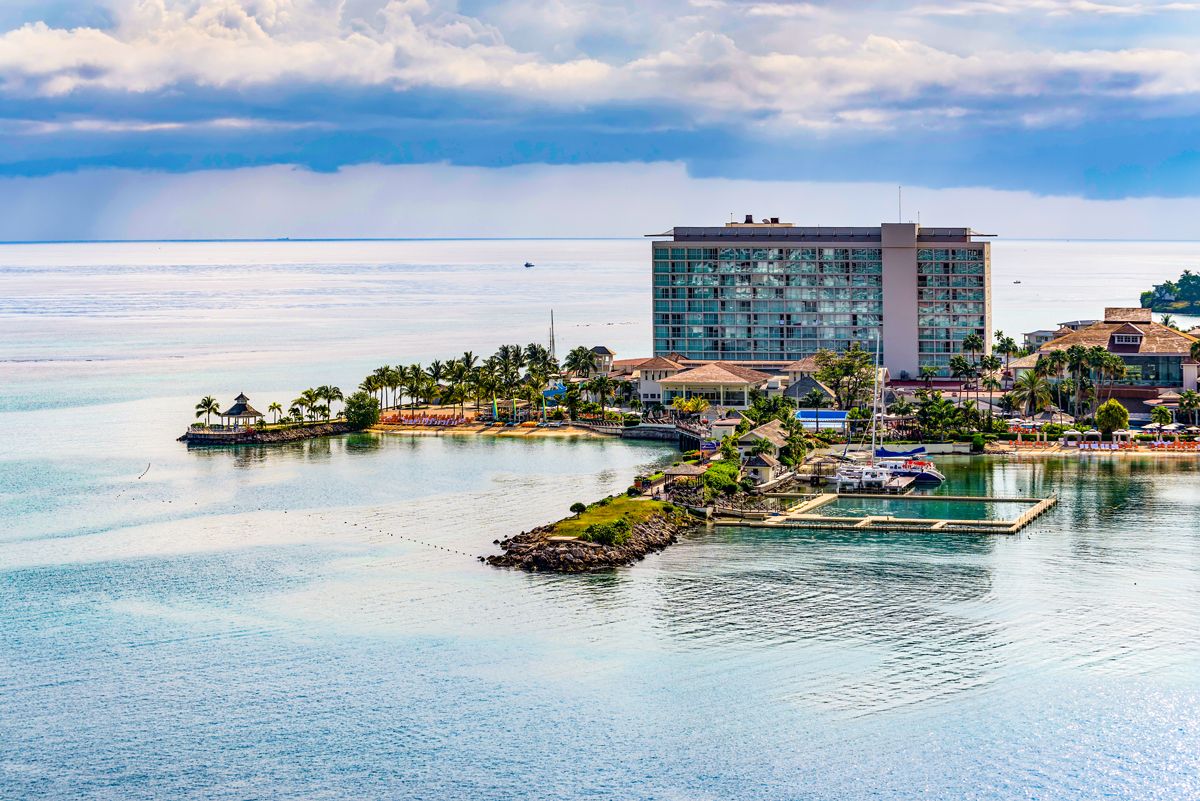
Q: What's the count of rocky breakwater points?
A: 2